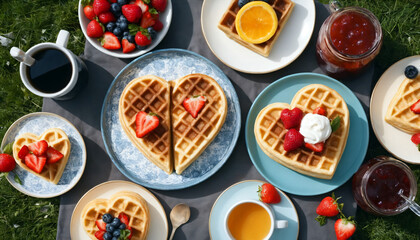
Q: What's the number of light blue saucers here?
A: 1